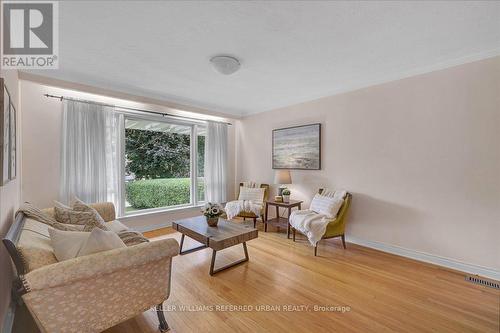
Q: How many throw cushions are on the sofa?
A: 4